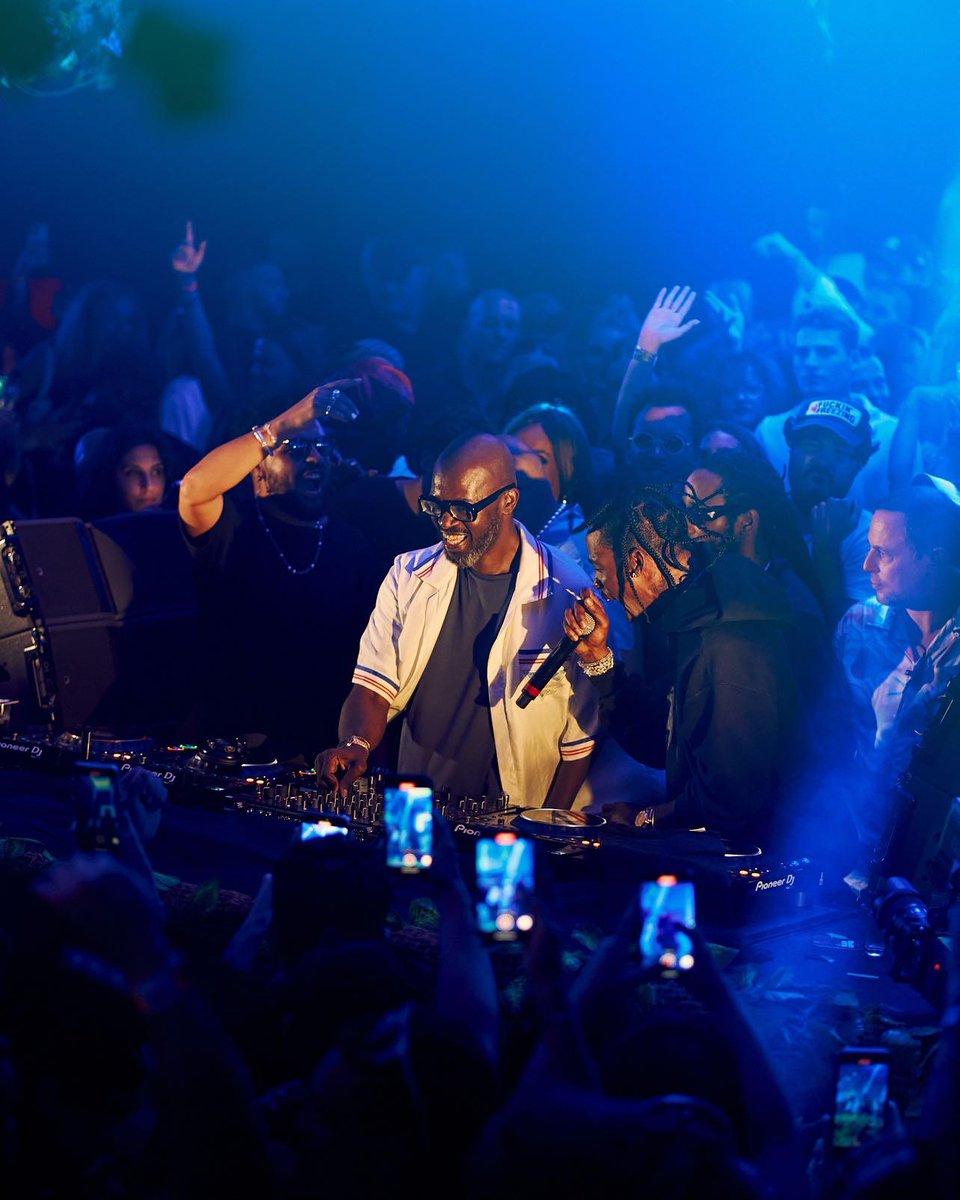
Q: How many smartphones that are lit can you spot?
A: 6